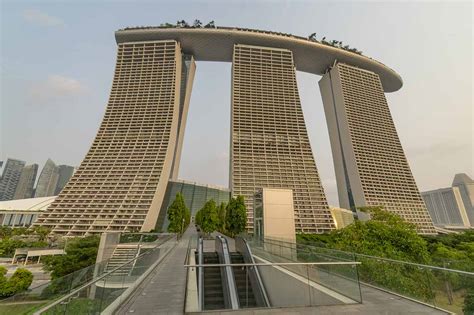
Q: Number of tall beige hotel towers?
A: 3